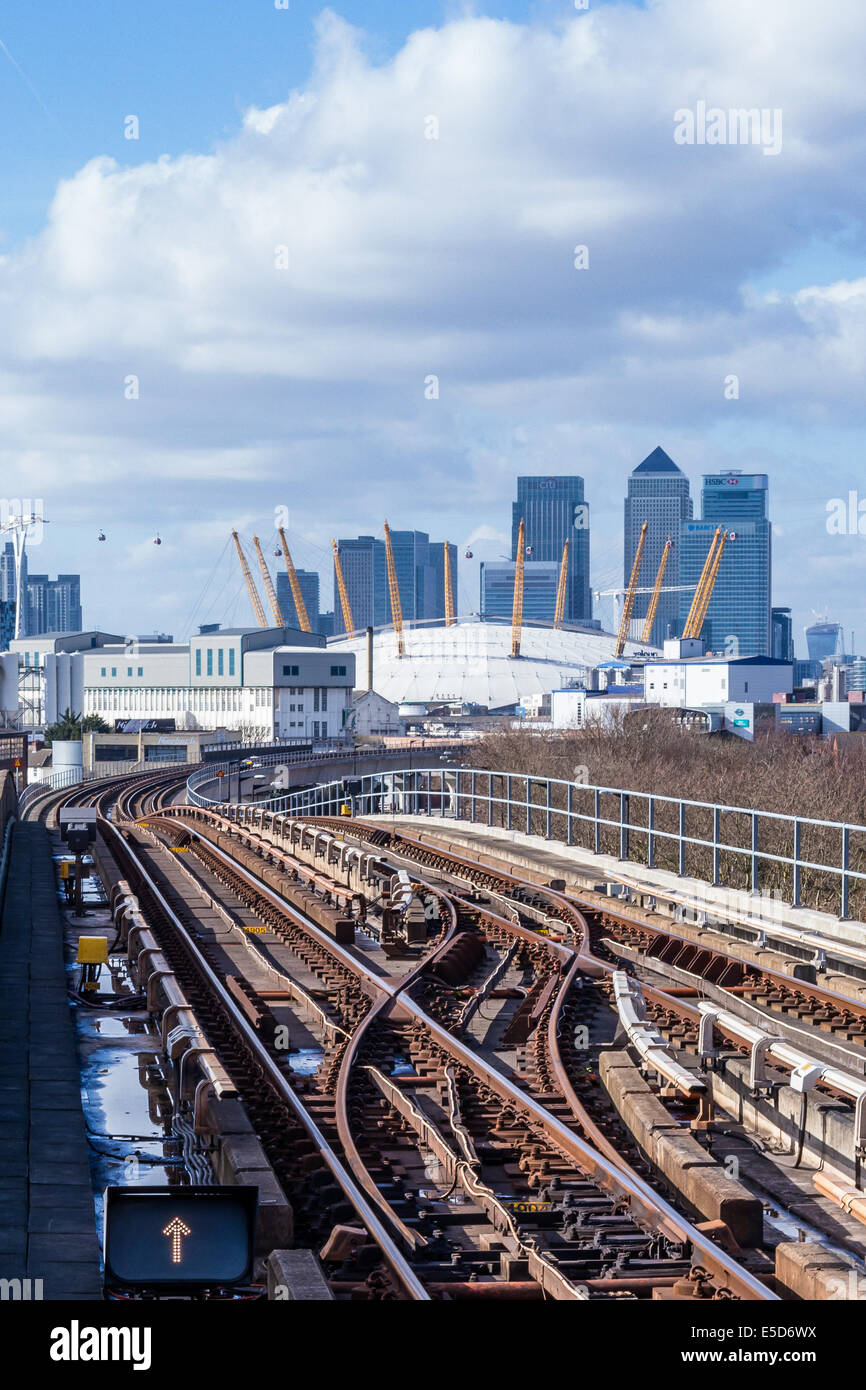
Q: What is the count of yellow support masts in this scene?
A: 12